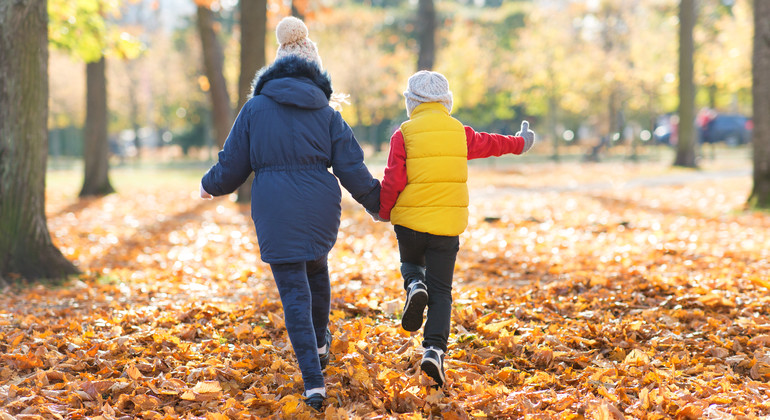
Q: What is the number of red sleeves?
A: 2